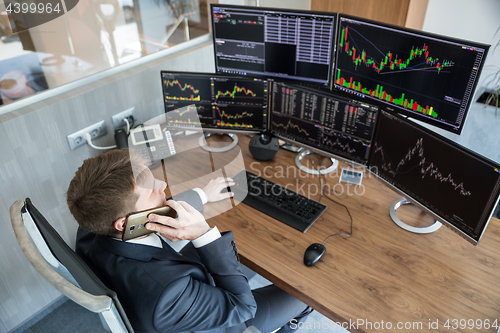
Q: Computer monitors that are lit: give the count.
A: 5